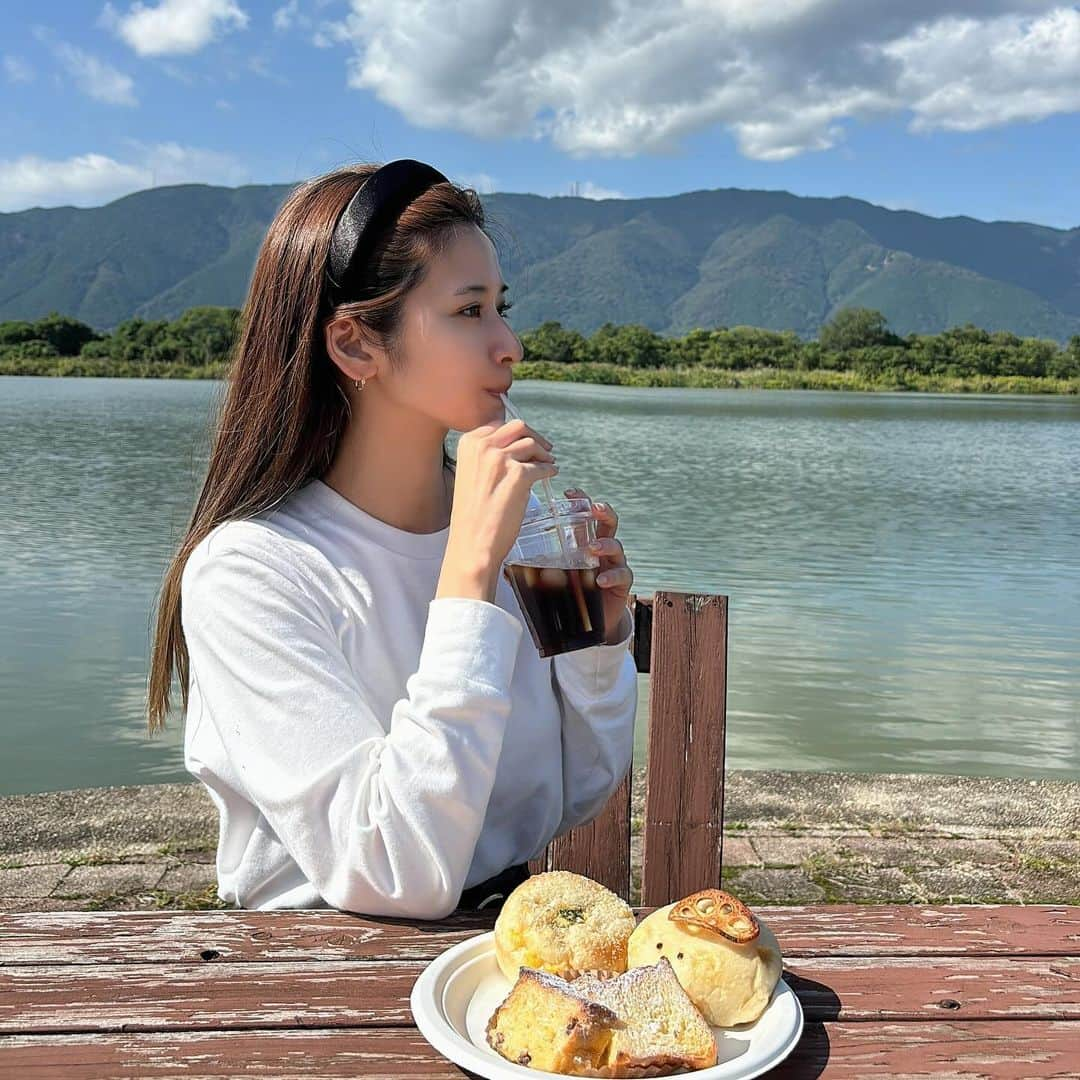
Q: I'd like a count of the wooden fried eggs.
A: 0